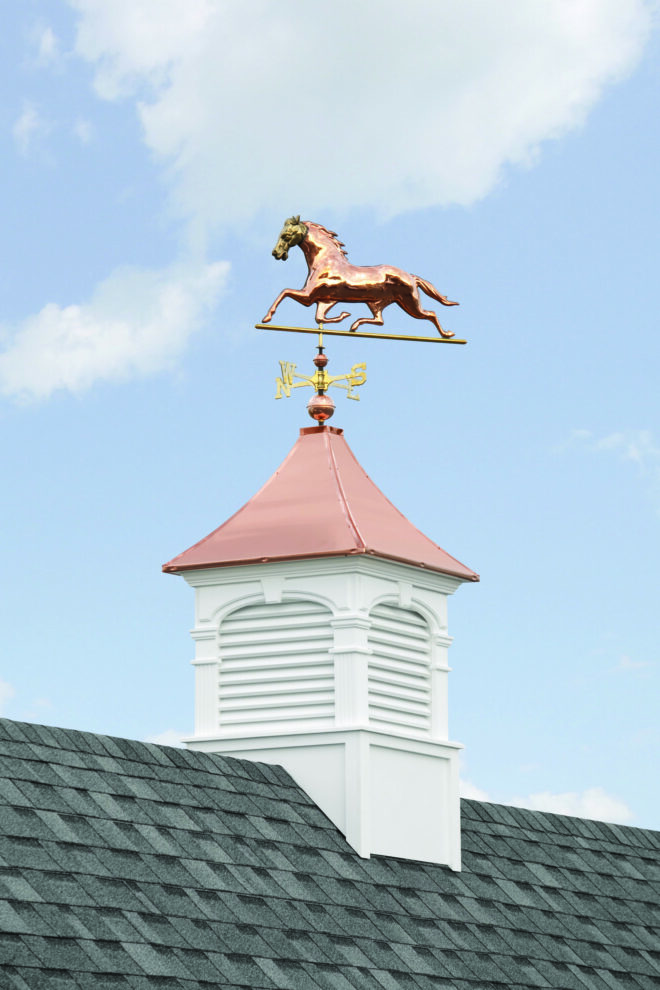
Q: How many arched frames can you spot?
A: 2